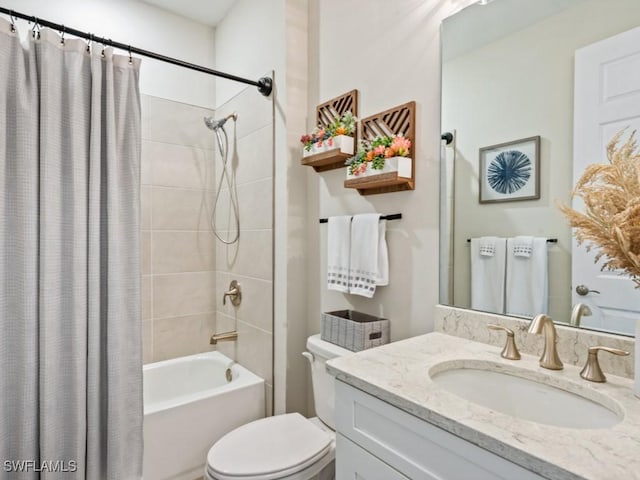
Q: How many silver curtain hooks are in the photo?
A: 7